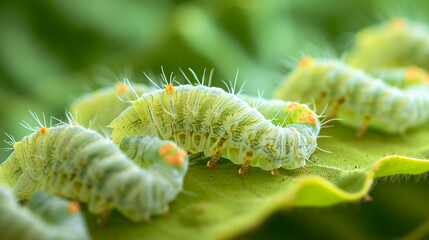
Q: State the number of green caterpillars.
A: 6